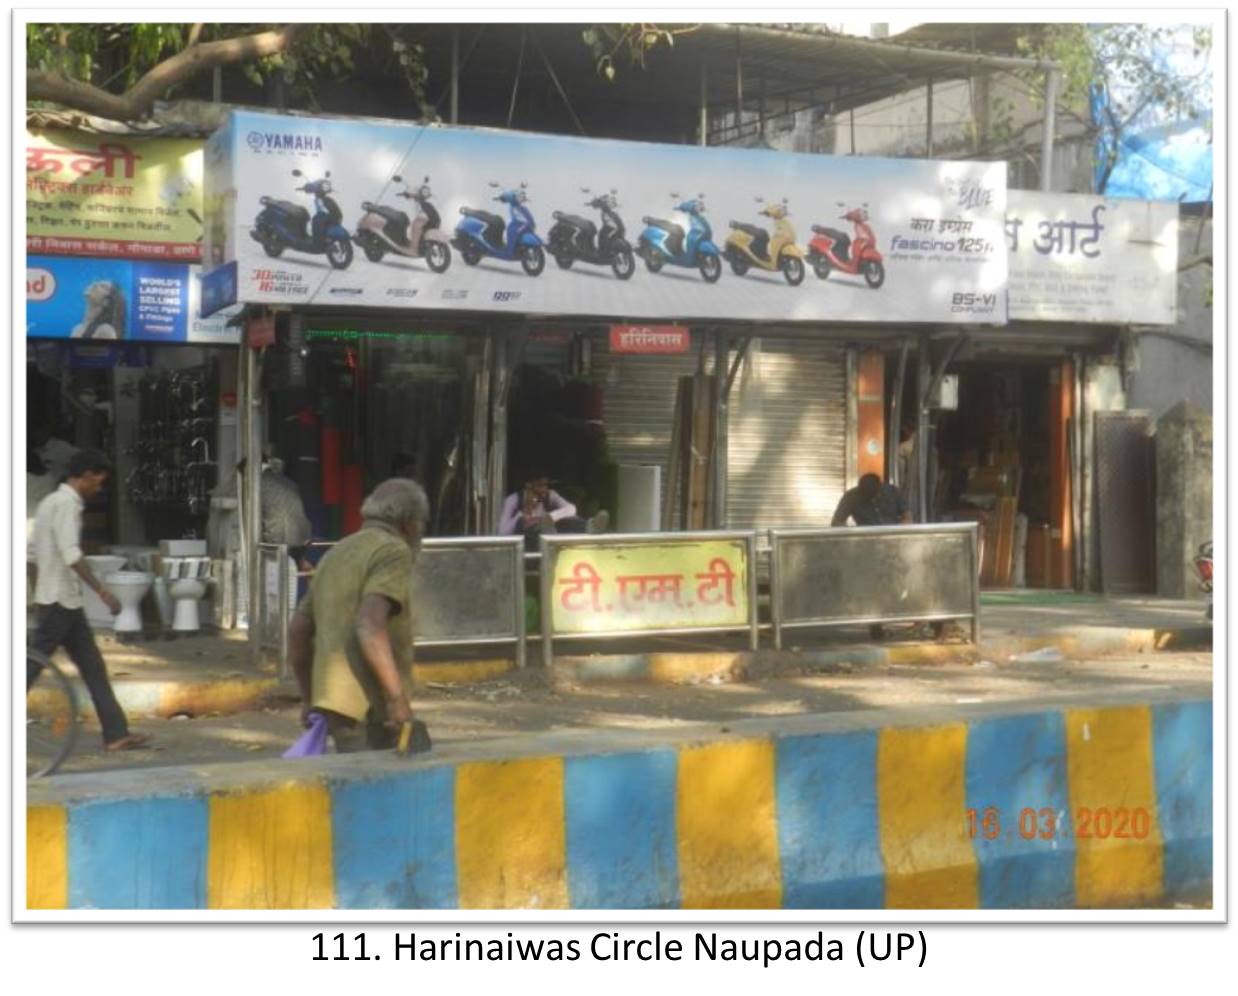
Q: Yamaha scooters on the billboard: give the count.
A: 7